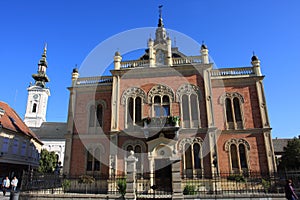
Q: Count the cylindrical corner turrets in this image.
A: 4